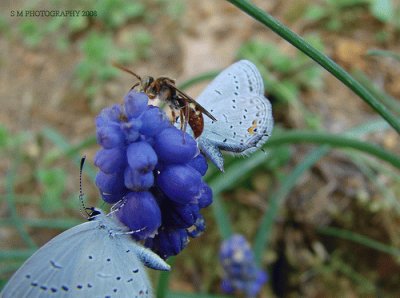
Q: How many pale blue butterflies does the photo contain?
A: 2